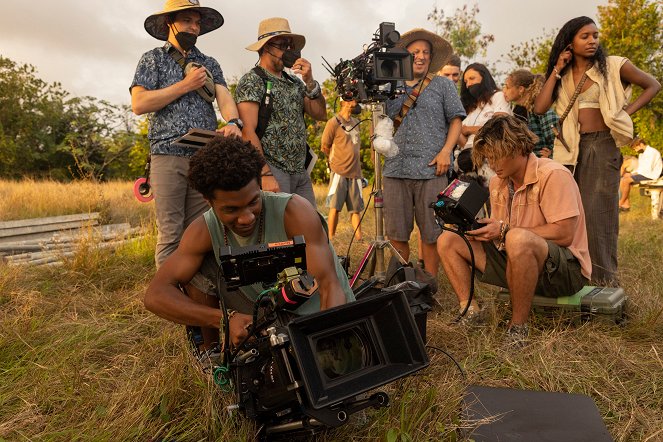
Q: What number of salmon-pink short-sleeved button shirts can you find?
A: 1